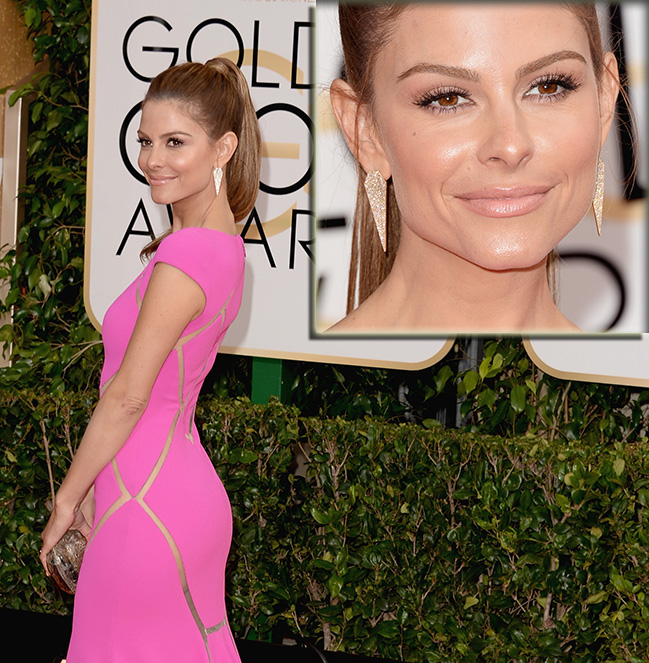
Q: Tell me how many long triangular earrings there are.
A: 3